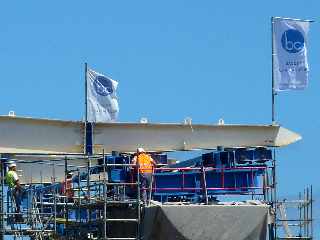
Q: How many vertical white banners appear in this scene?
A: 2